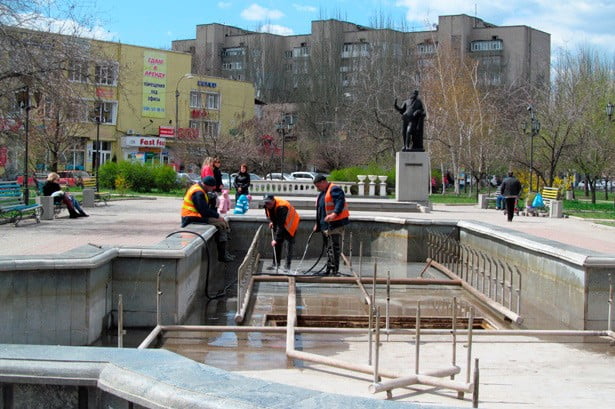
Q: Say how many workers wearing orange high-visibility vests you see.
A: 3